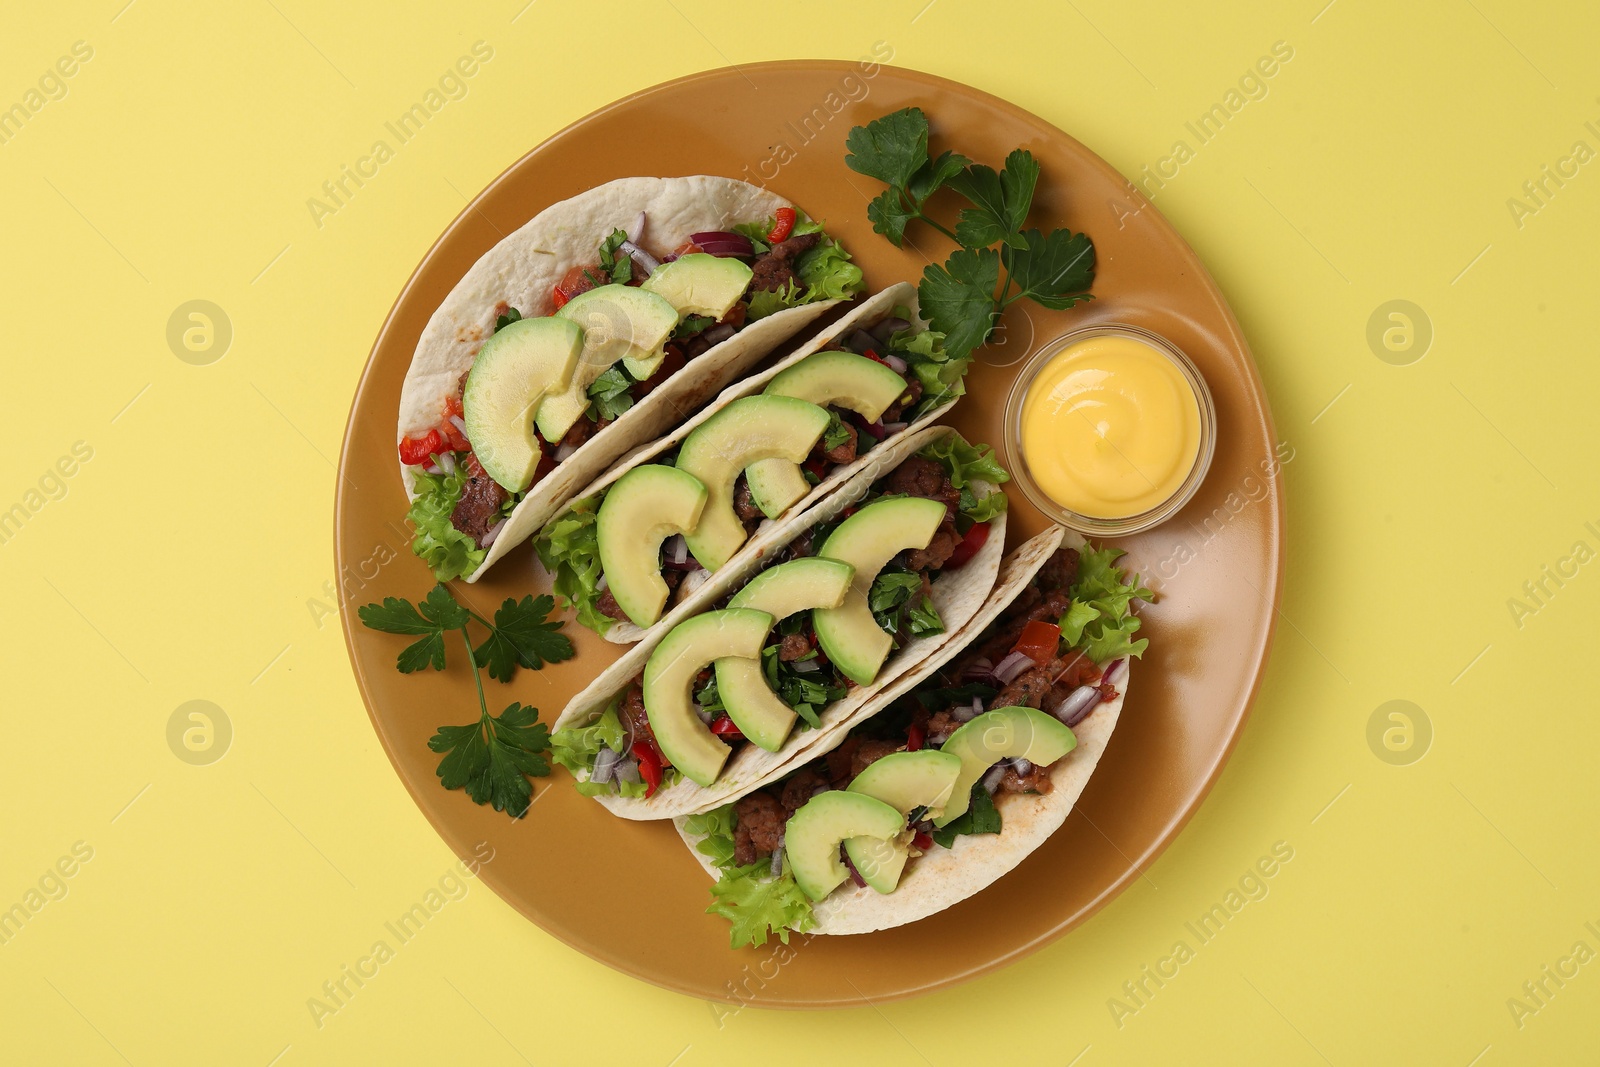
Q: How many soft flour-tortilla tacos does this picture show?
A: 4